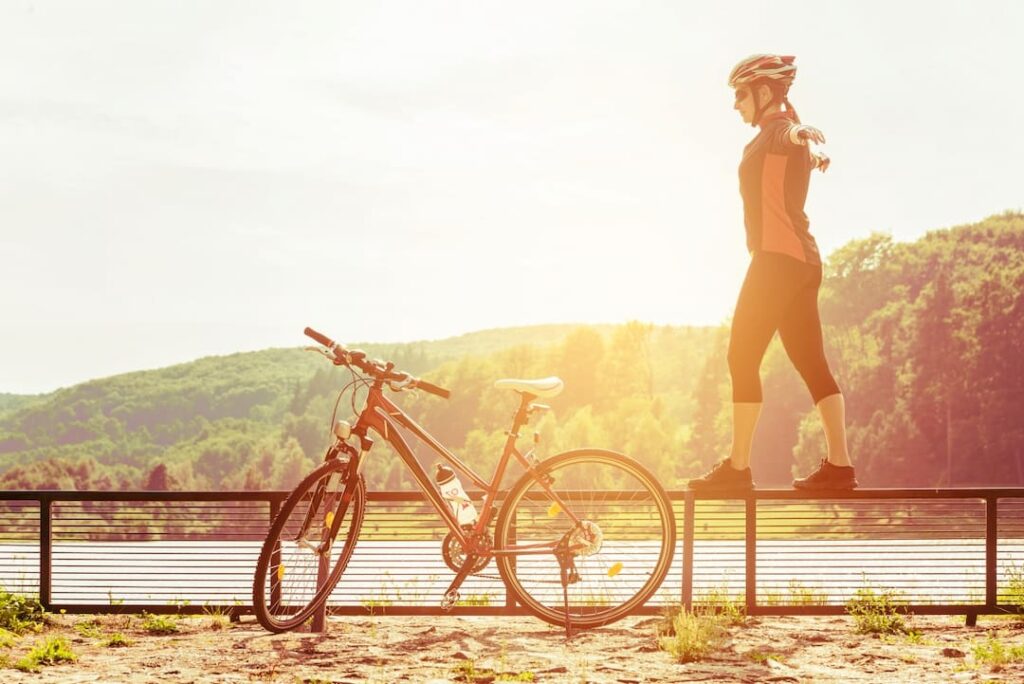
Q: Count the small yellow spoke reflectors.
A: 4